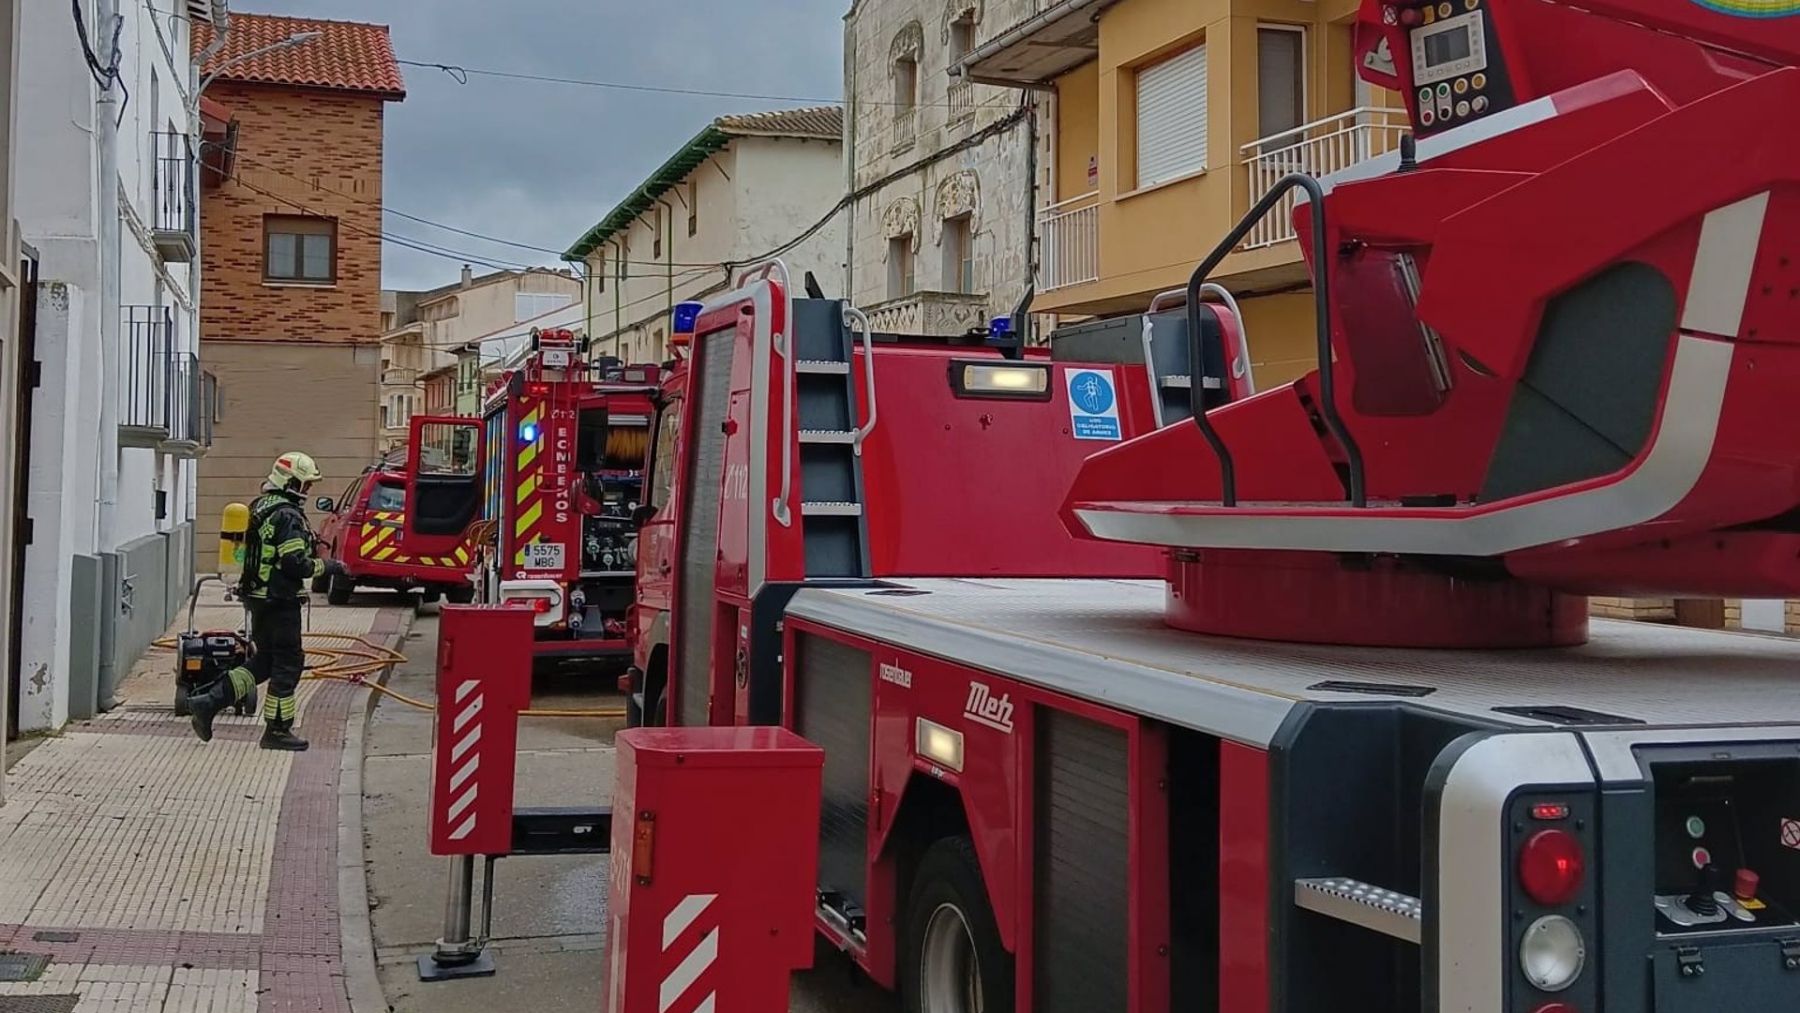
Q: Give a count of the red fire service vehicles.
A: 3